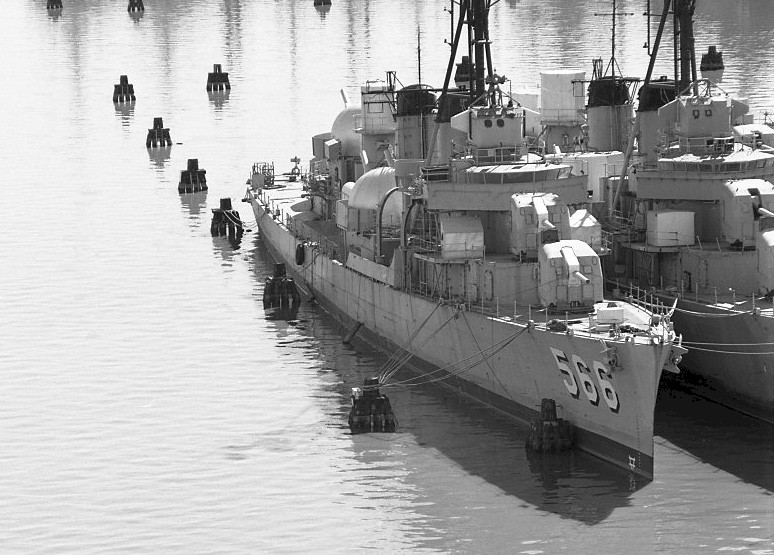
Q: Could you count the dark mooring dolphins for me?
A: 13